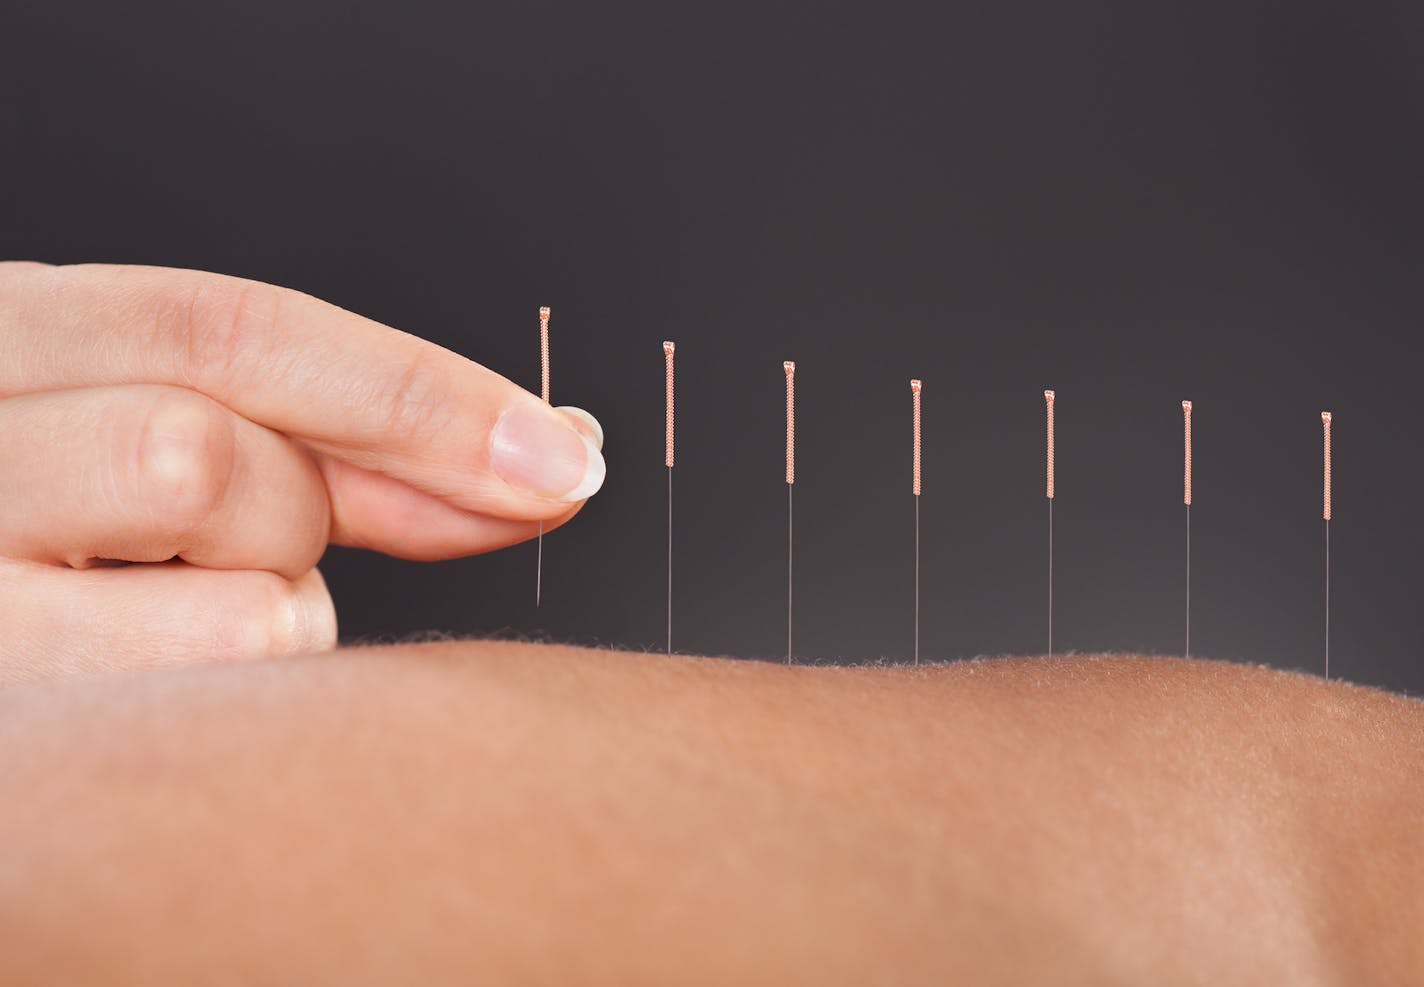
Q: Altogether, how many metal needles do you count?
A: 7